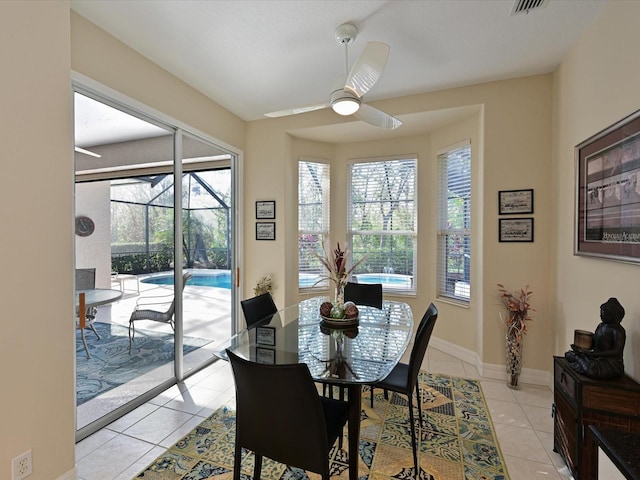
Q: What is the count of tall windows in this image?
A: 3